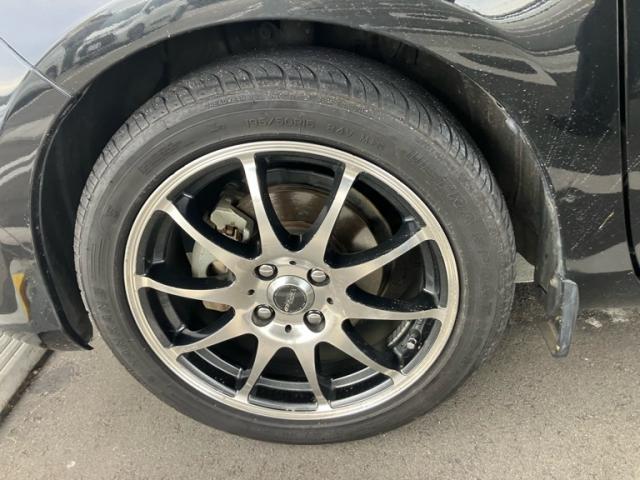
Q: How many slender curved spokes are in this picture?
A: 10